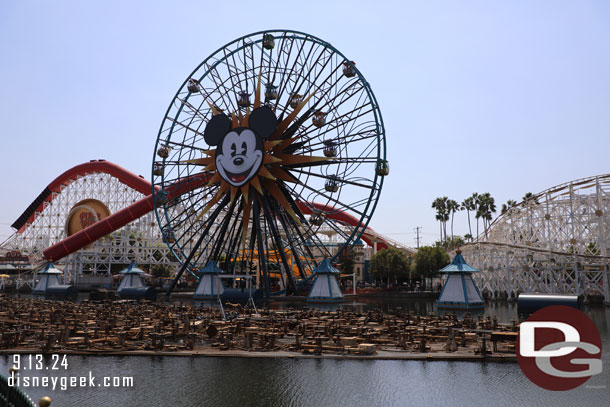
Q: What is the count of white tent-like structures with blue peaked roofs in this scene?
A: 5